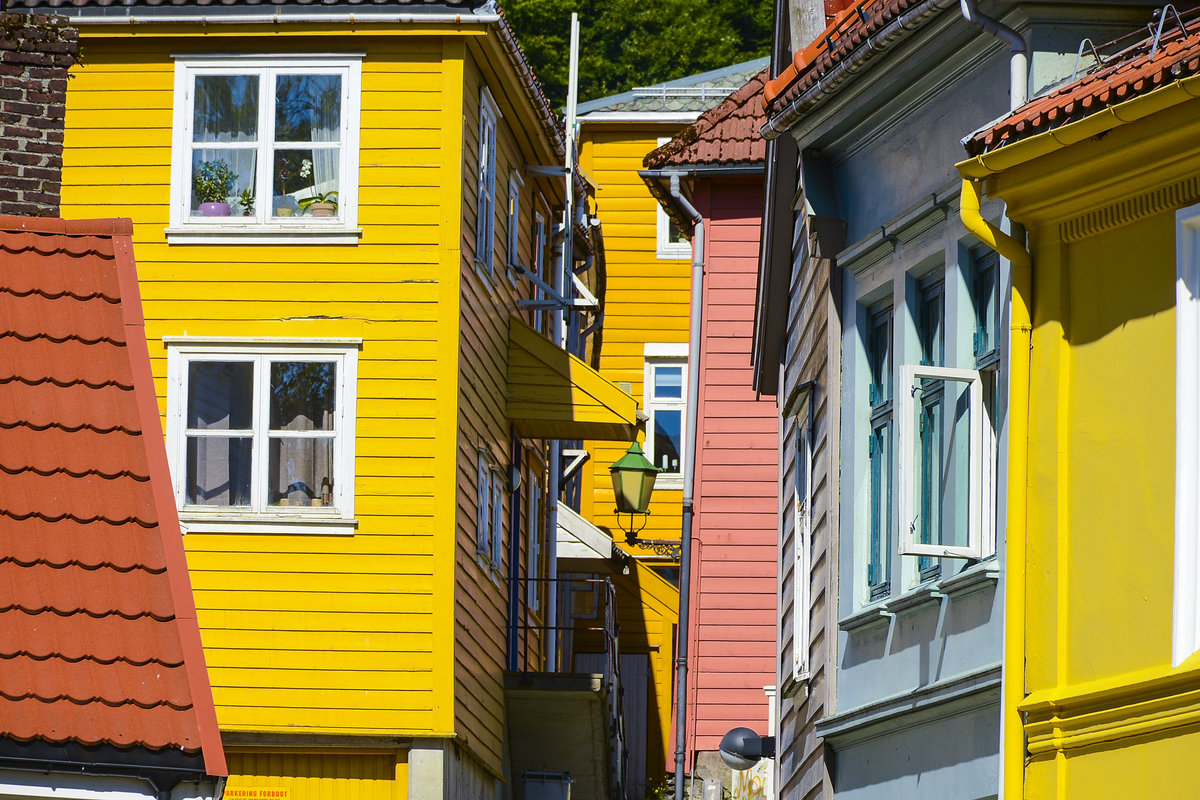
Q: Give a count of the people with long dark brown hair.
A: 0